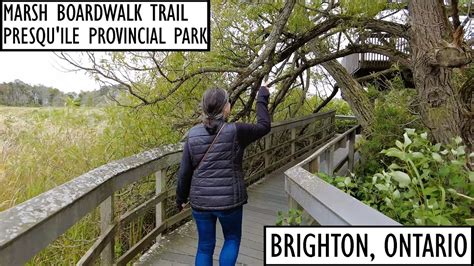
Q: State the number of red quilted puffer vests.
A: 0